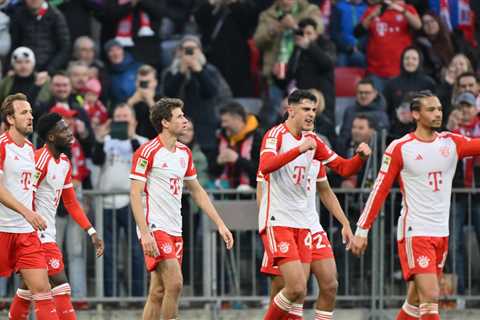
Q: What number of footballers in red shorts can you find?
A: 6